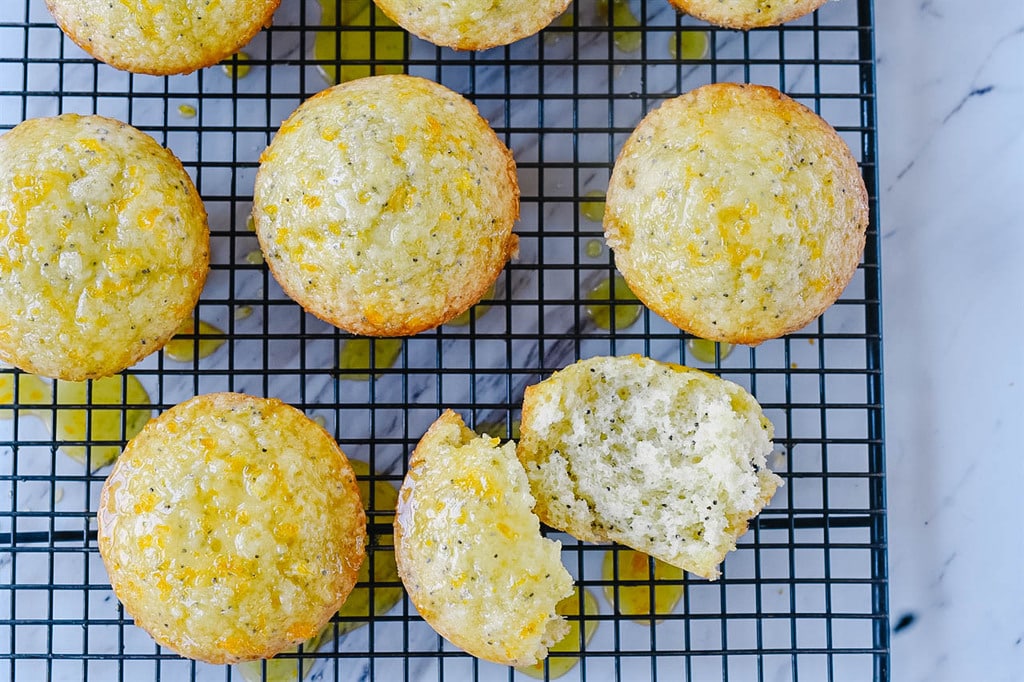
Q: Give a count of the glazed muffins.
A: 8